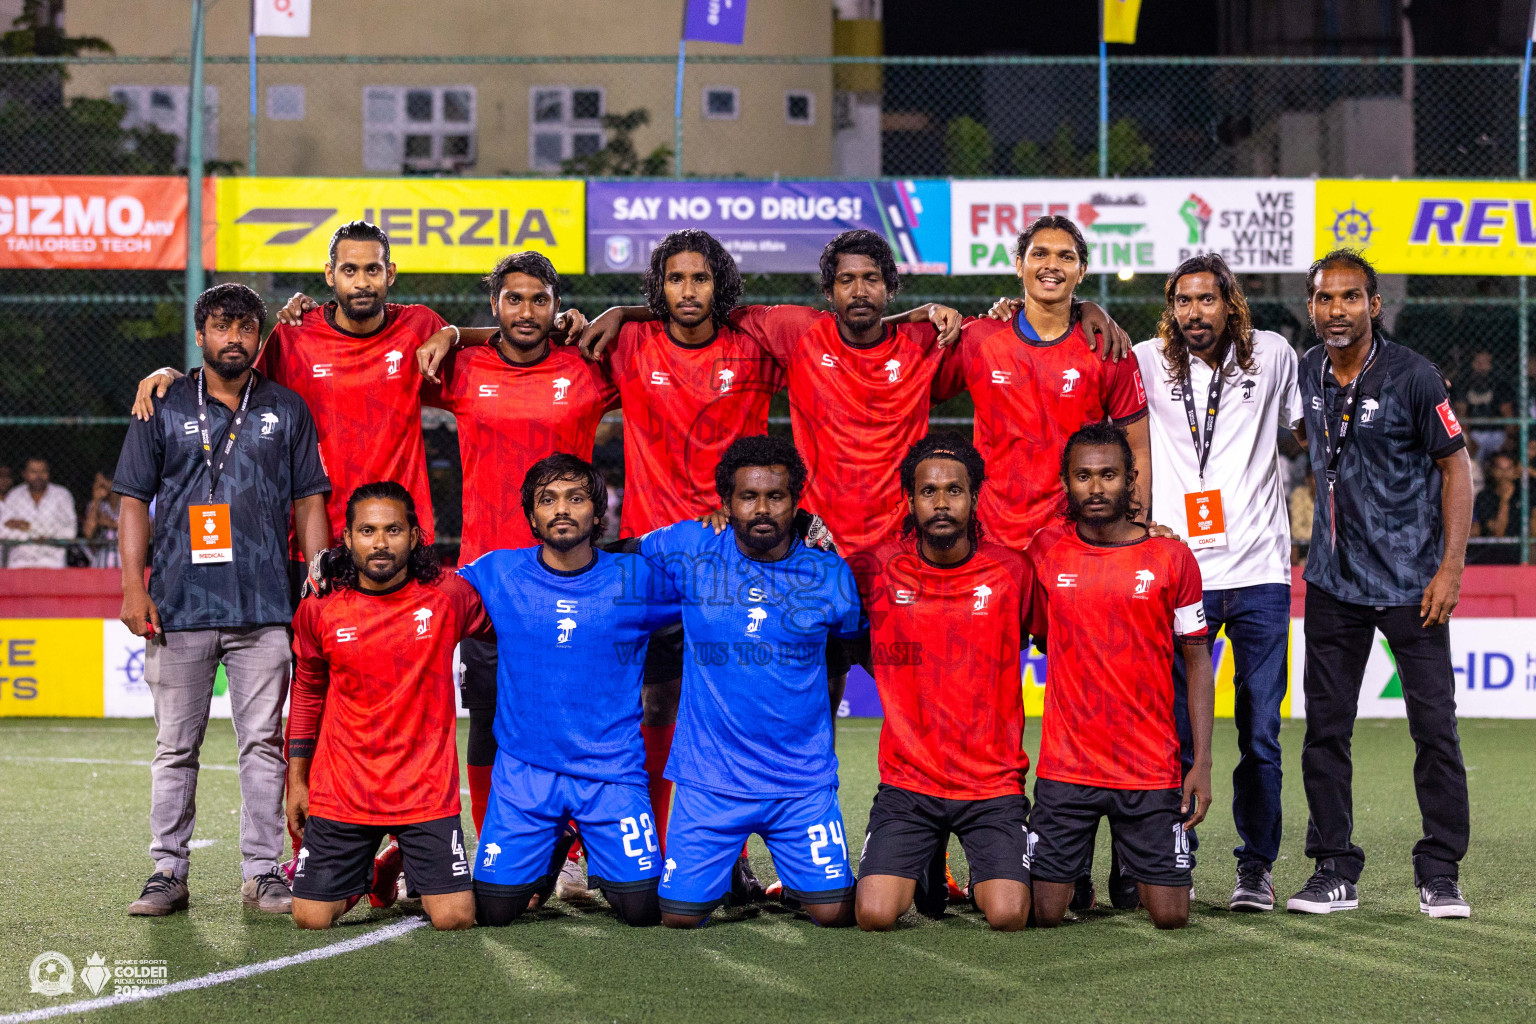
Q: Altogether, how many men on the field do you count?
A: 13